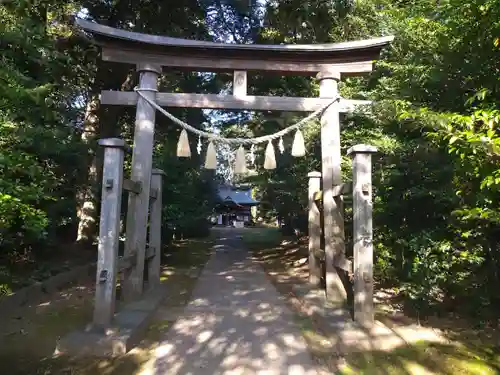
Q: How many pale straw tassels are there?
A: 5